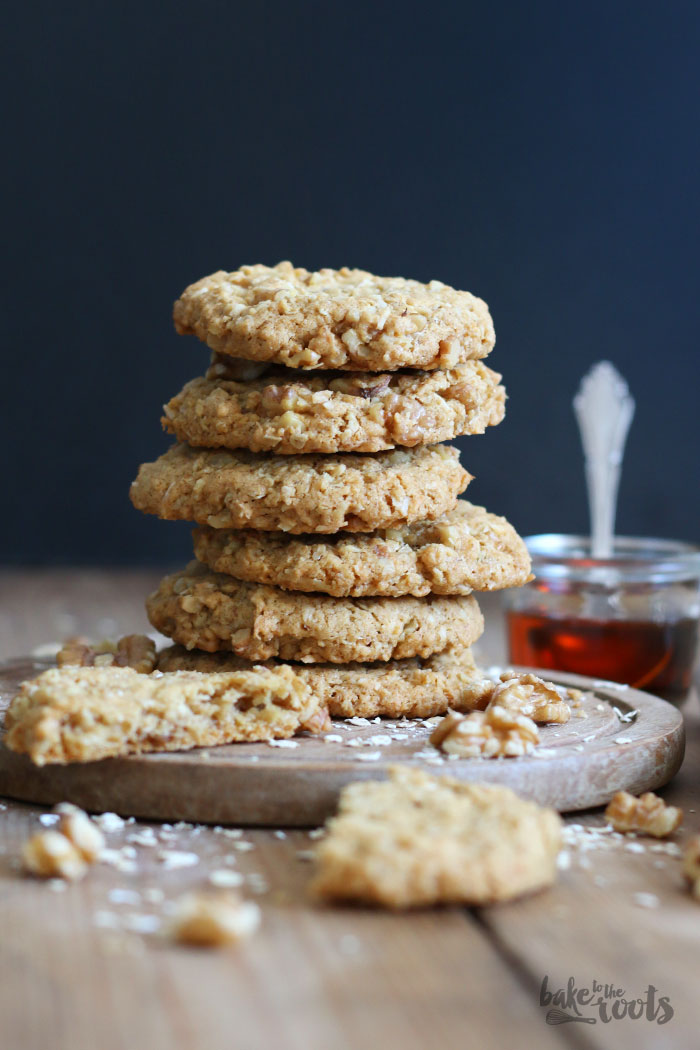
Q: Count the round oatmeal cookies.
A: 6